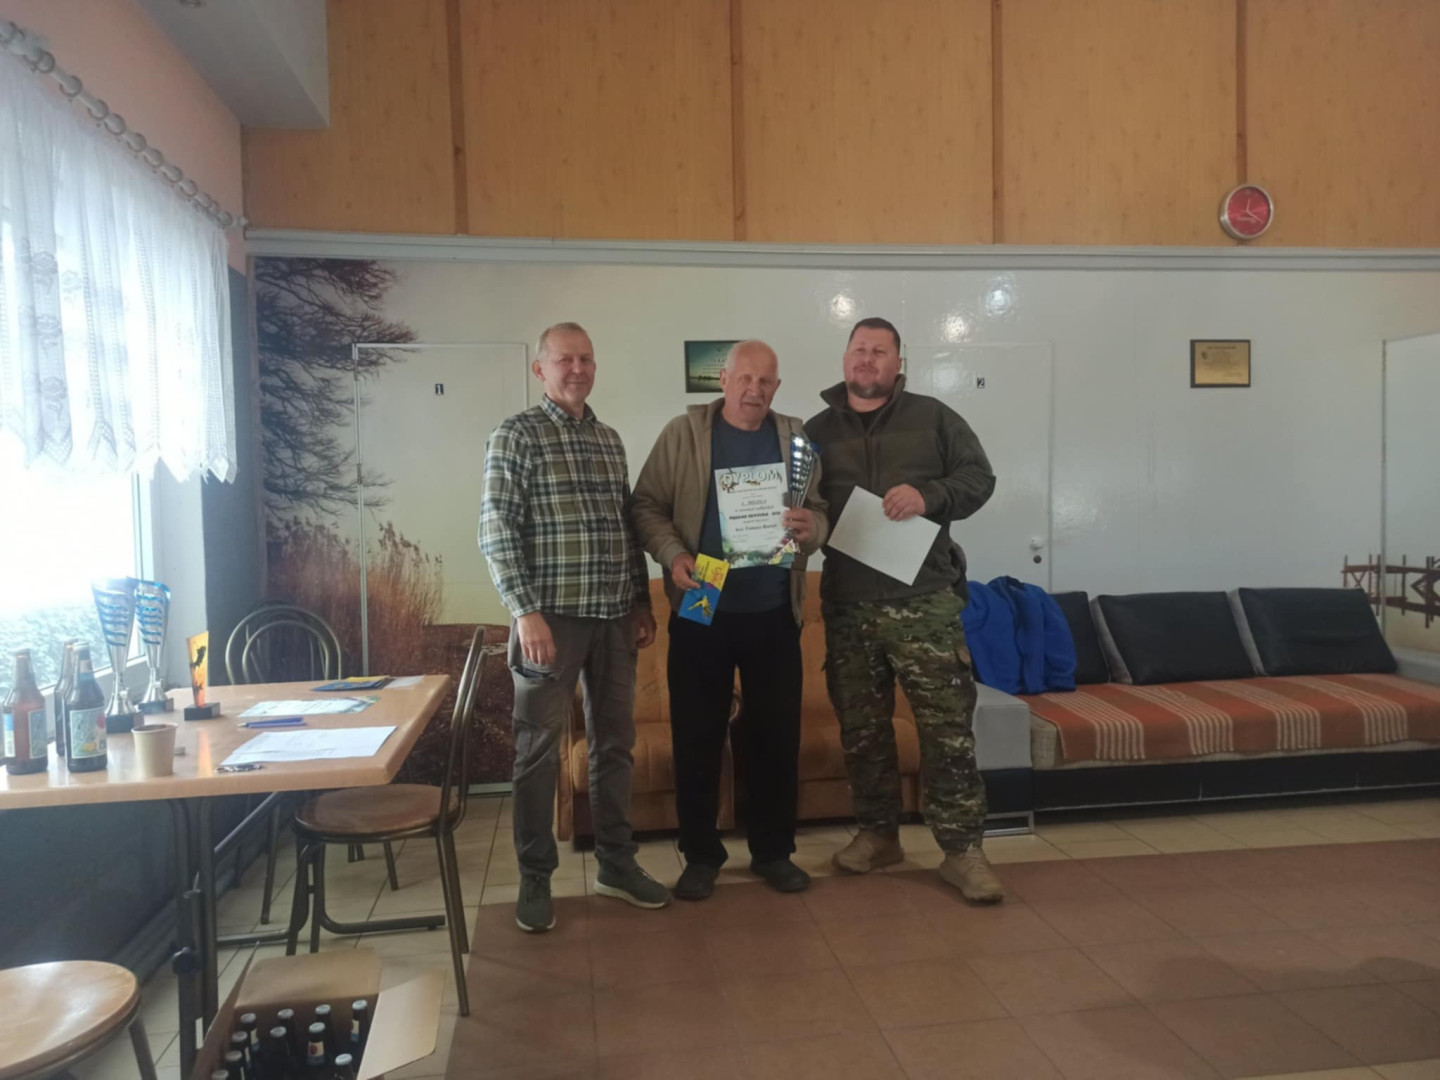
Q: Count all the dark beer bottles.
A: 13